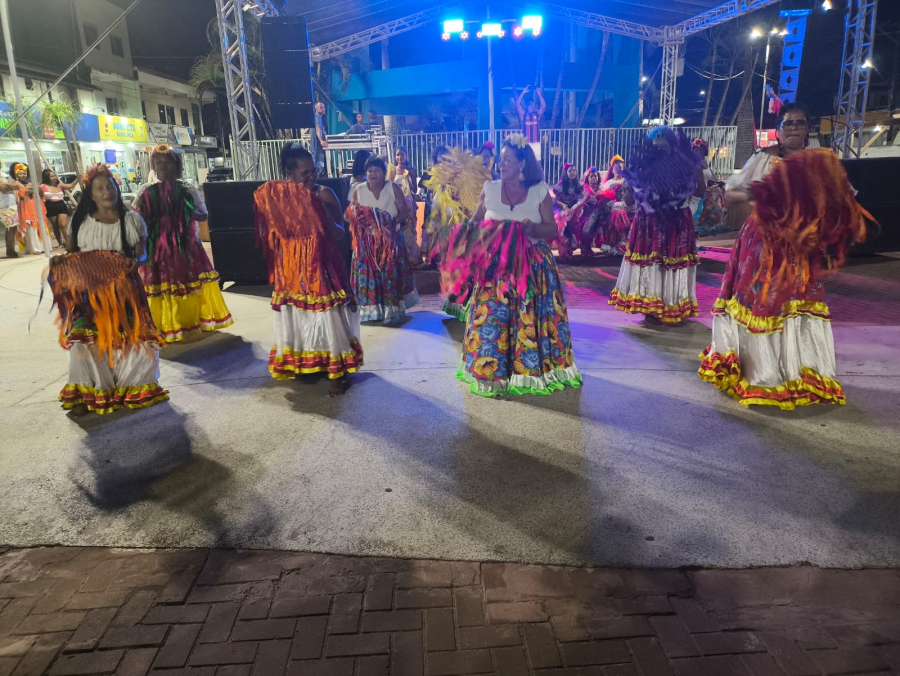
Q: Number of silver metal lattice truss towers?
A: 3